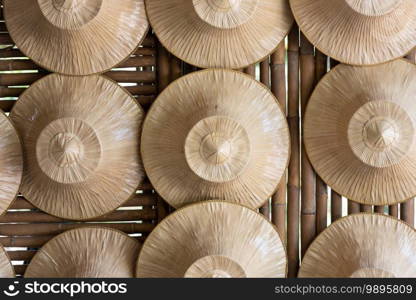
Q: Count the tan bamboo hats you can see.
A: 11